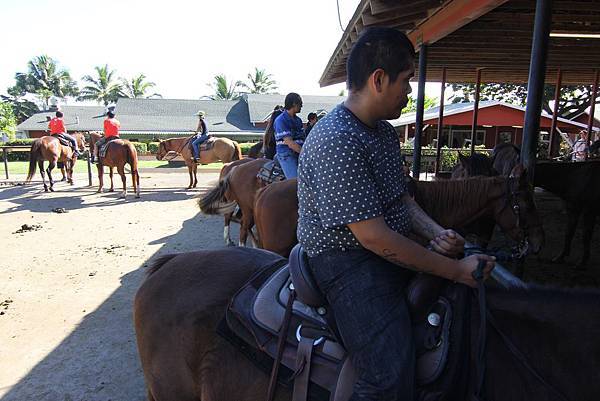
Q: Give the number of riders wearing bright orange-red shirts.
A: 2